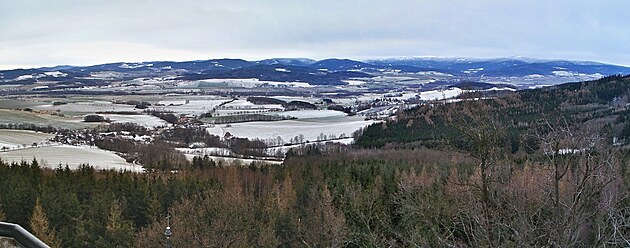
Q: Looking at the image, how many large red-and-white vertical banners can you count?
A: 0